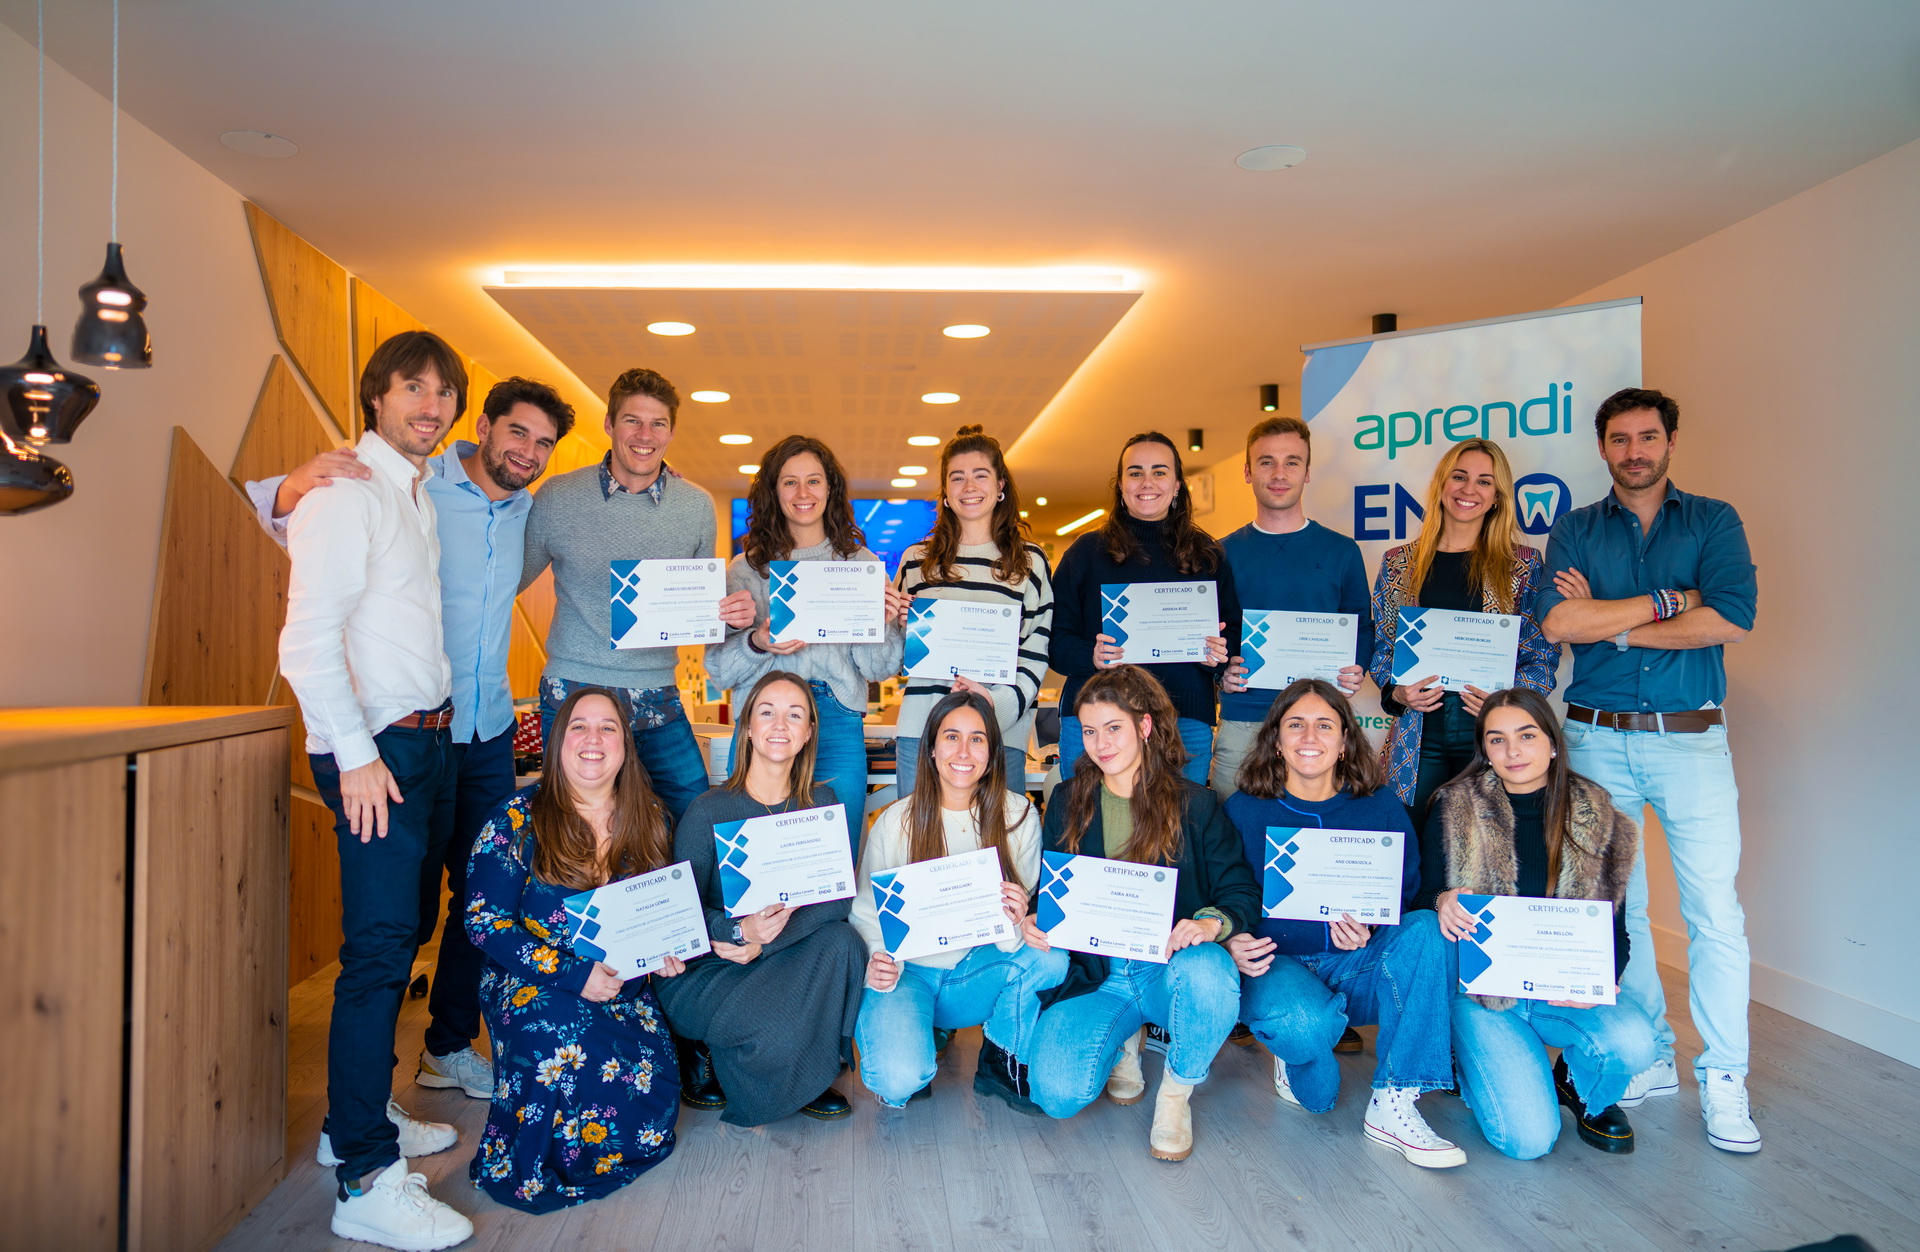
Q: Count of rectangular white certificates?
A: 12